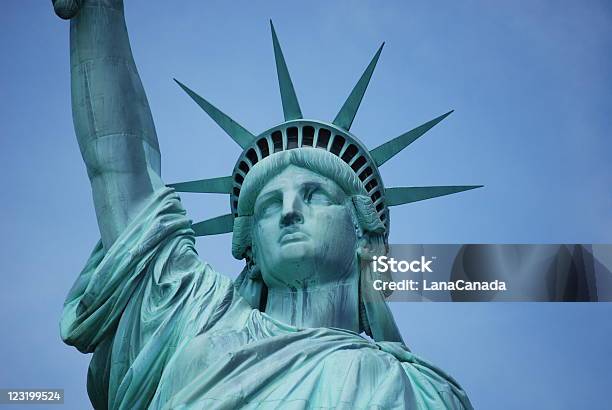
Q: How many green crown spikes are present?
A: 7